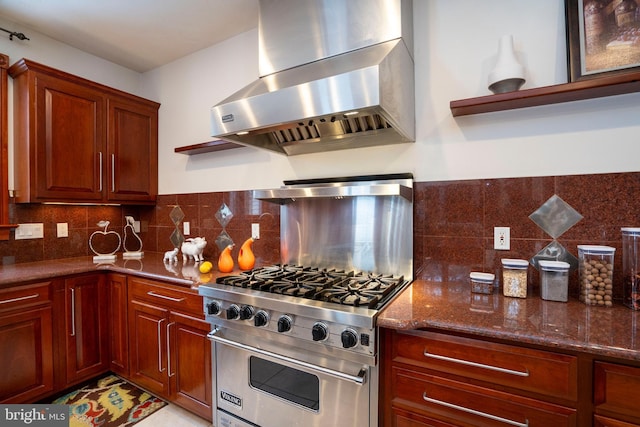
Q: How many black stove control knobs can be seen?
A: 7